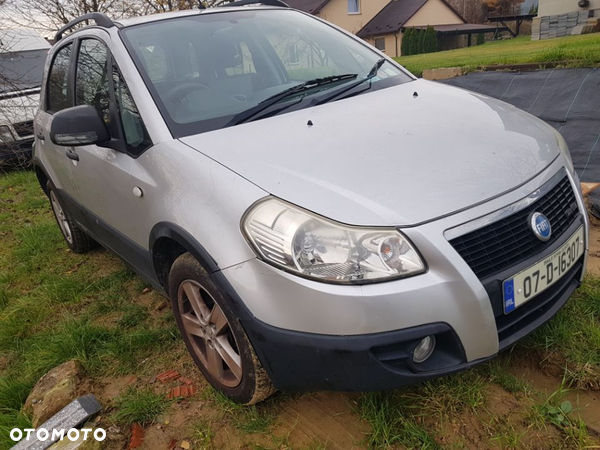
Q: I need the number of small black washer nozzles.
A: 2